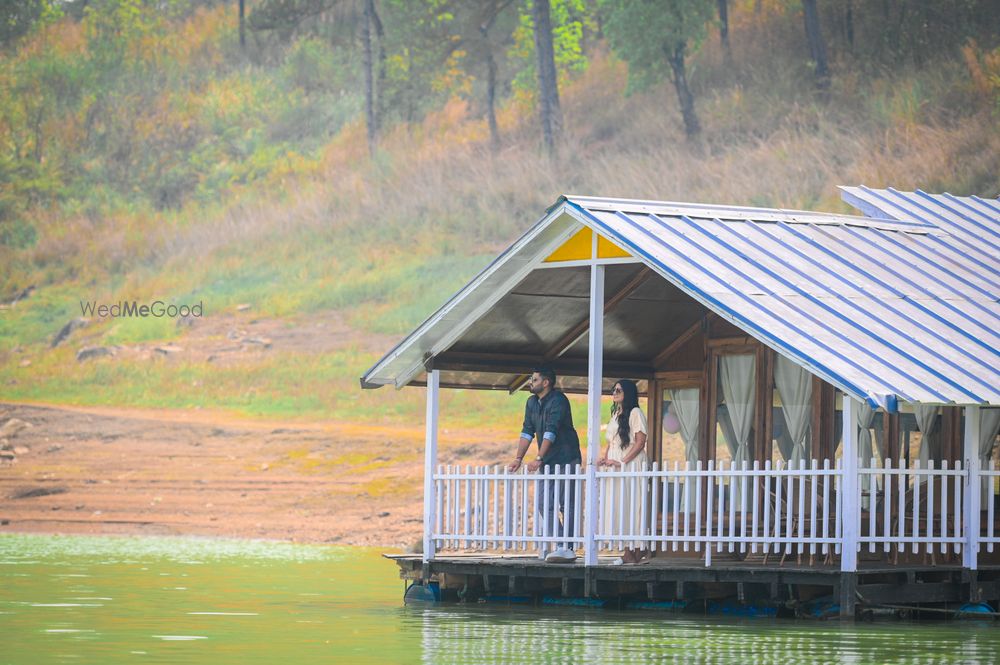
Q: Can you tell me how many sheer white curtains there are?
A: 6